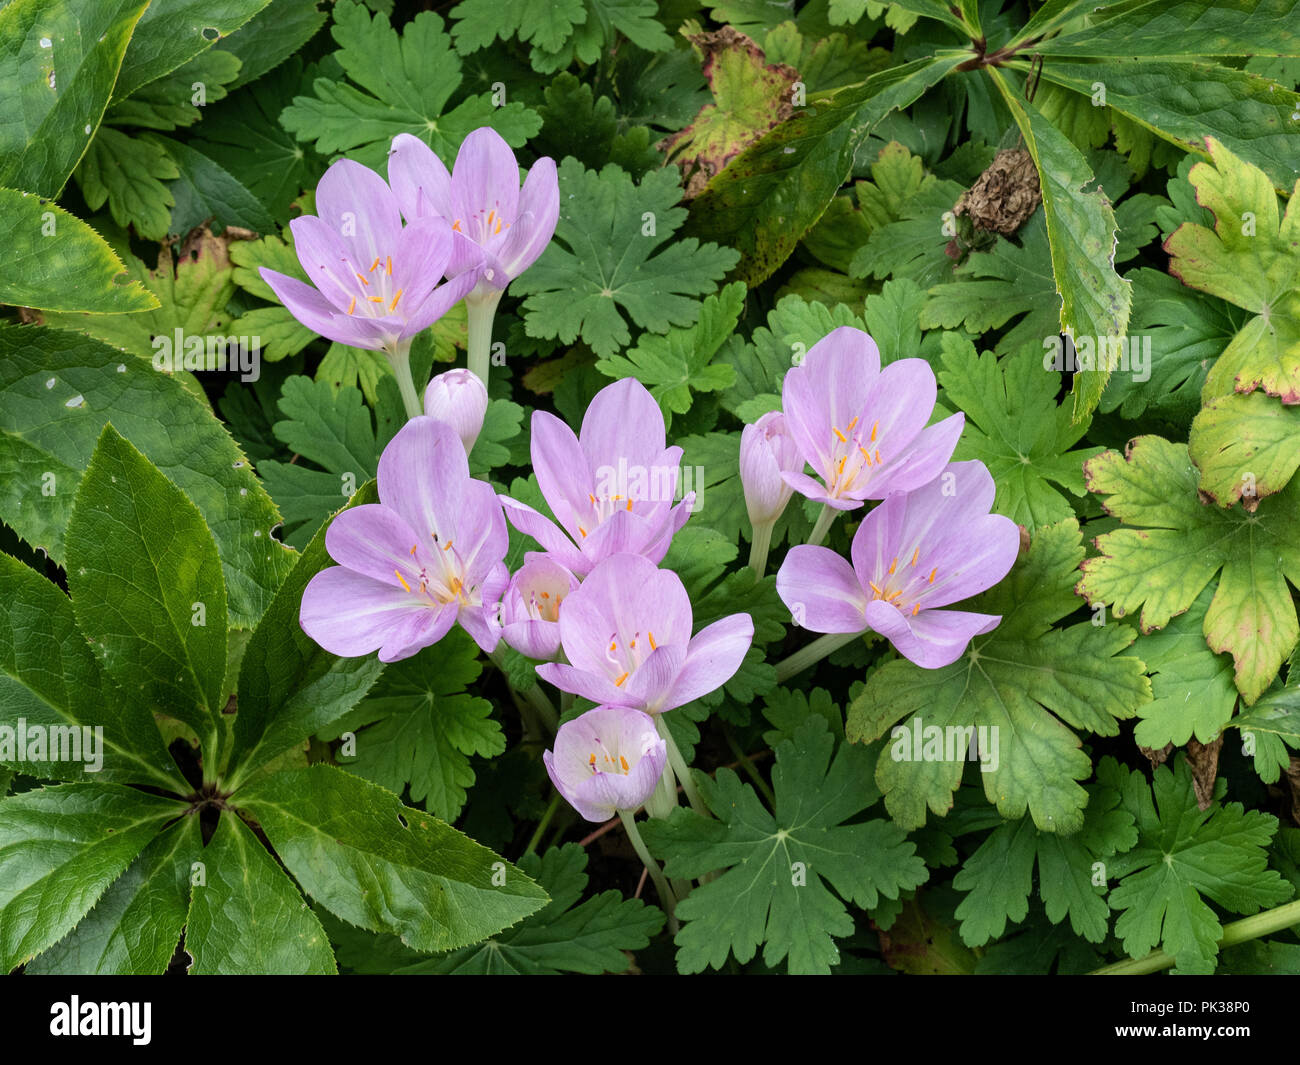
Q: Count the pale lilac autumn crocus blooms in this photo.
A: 11